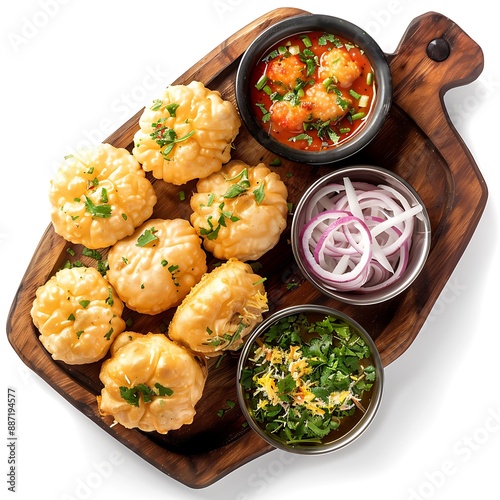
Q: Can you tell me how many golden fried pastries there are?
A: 7